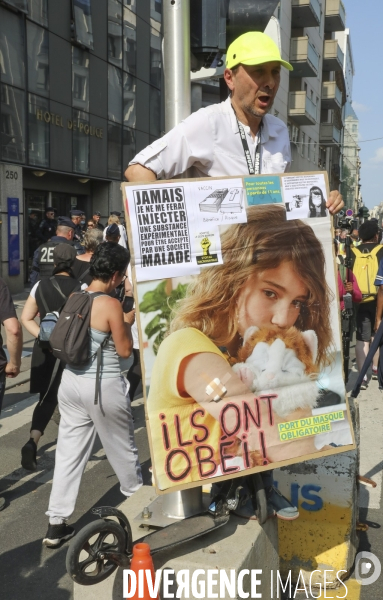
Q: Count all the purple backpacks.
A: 0